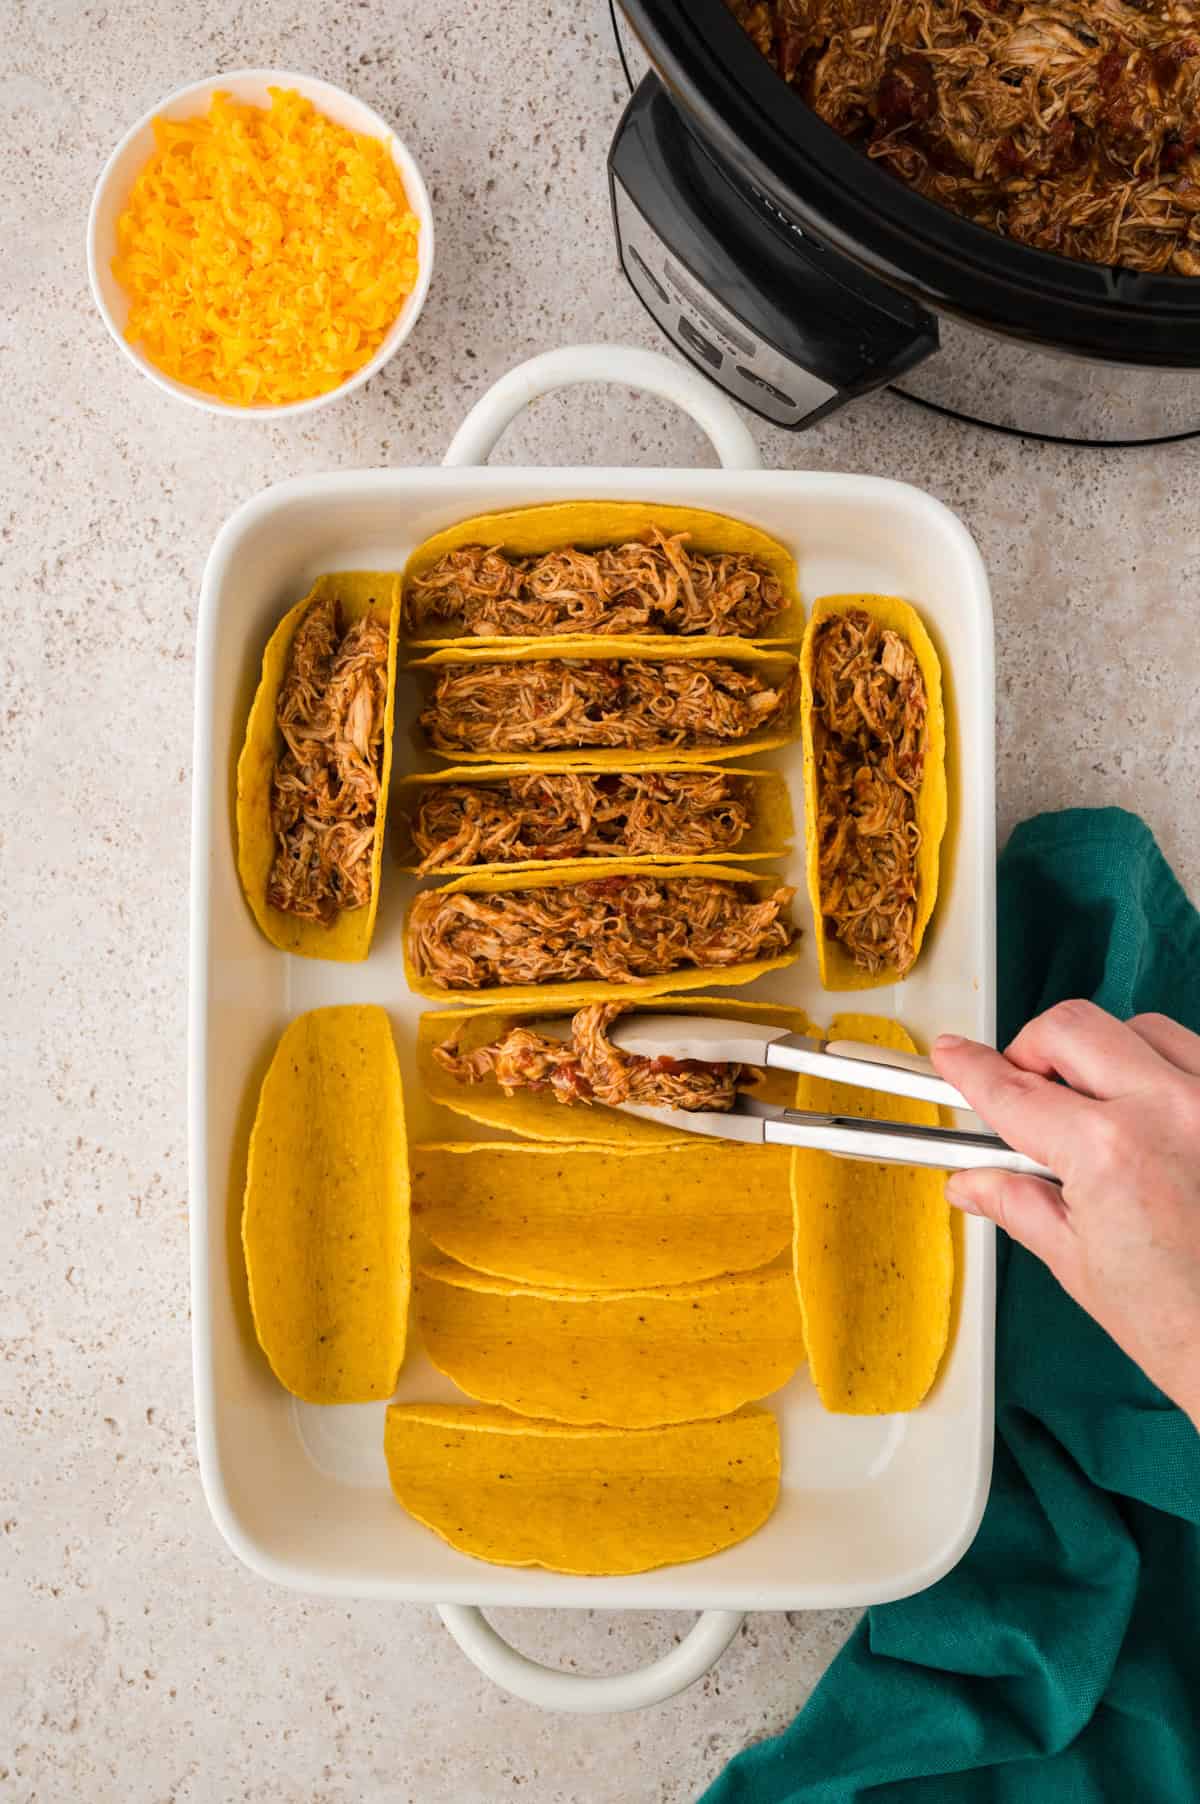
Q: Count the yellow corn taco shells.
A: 12